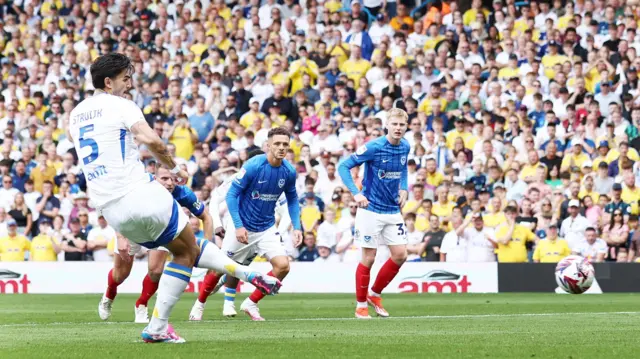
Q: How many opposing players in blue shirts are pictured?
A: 3